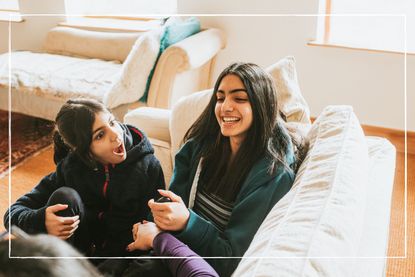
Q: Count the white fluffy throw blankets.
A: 1